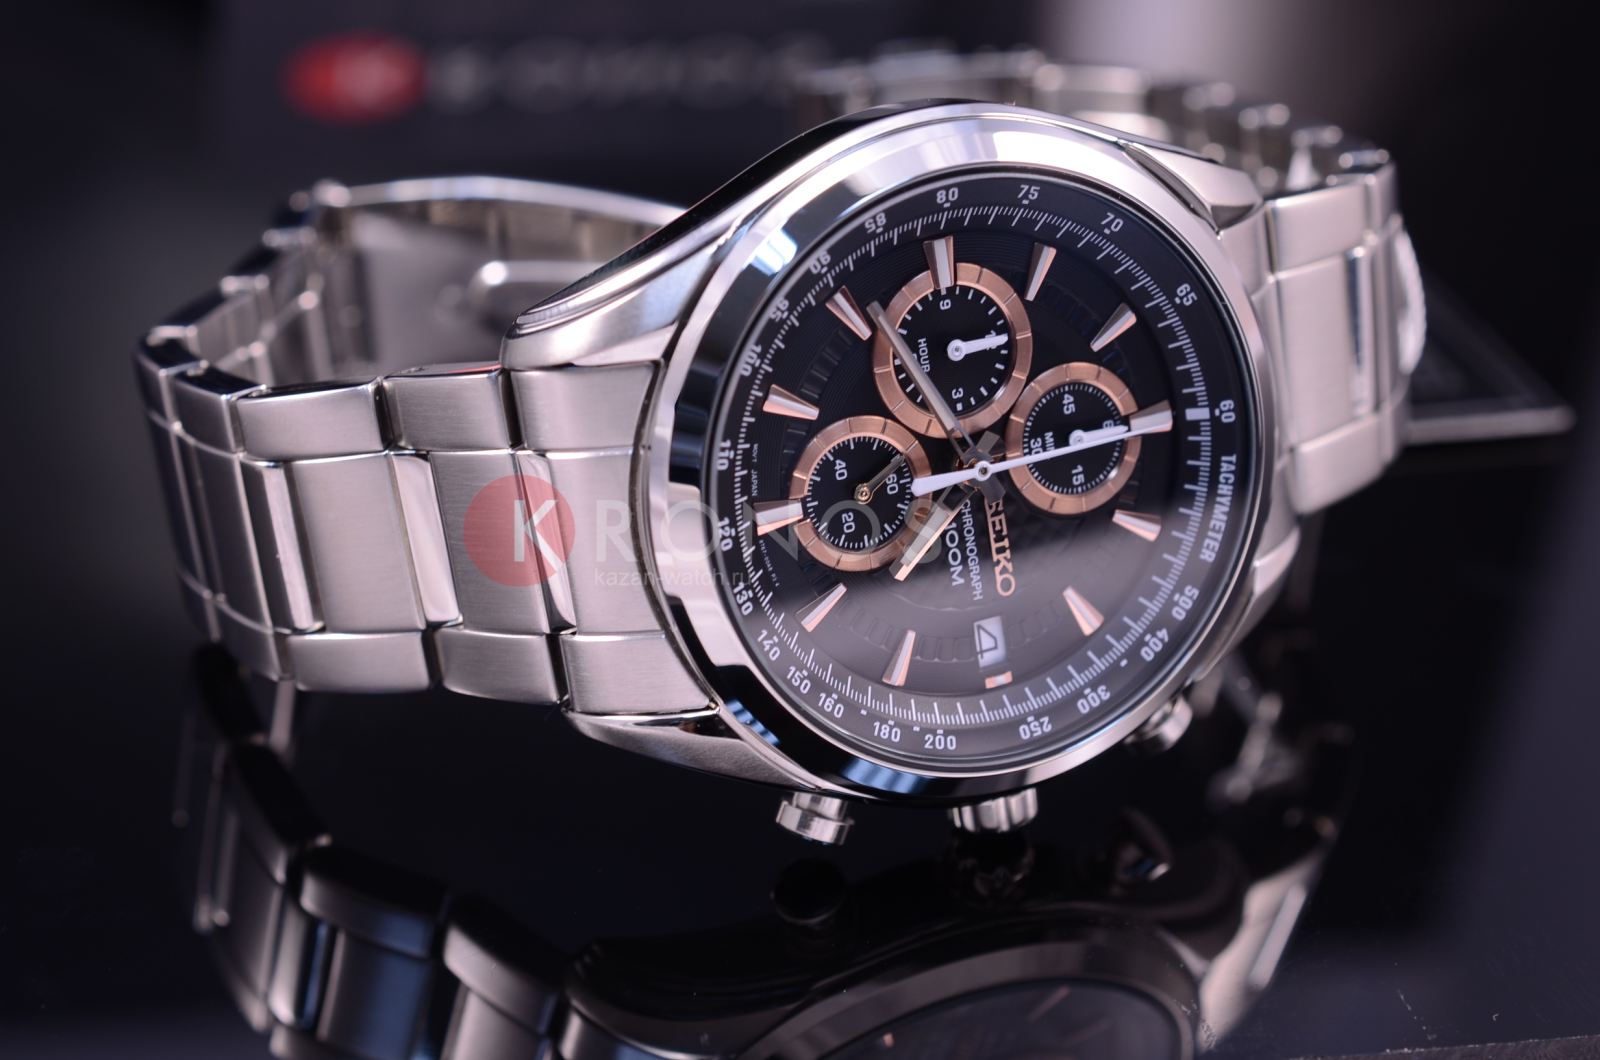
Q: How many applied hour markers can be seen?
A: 12